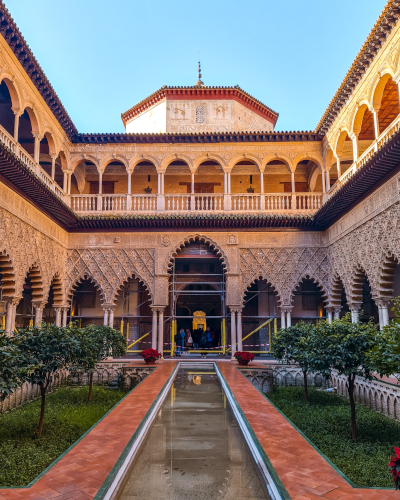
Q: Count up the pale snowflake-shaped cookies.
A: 0